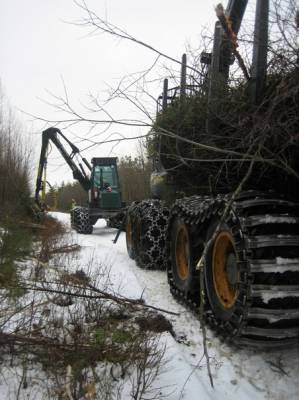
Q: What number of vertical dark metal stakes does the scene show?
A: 4